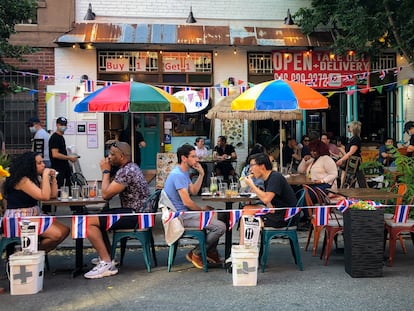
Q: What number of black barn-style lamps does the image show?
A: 3